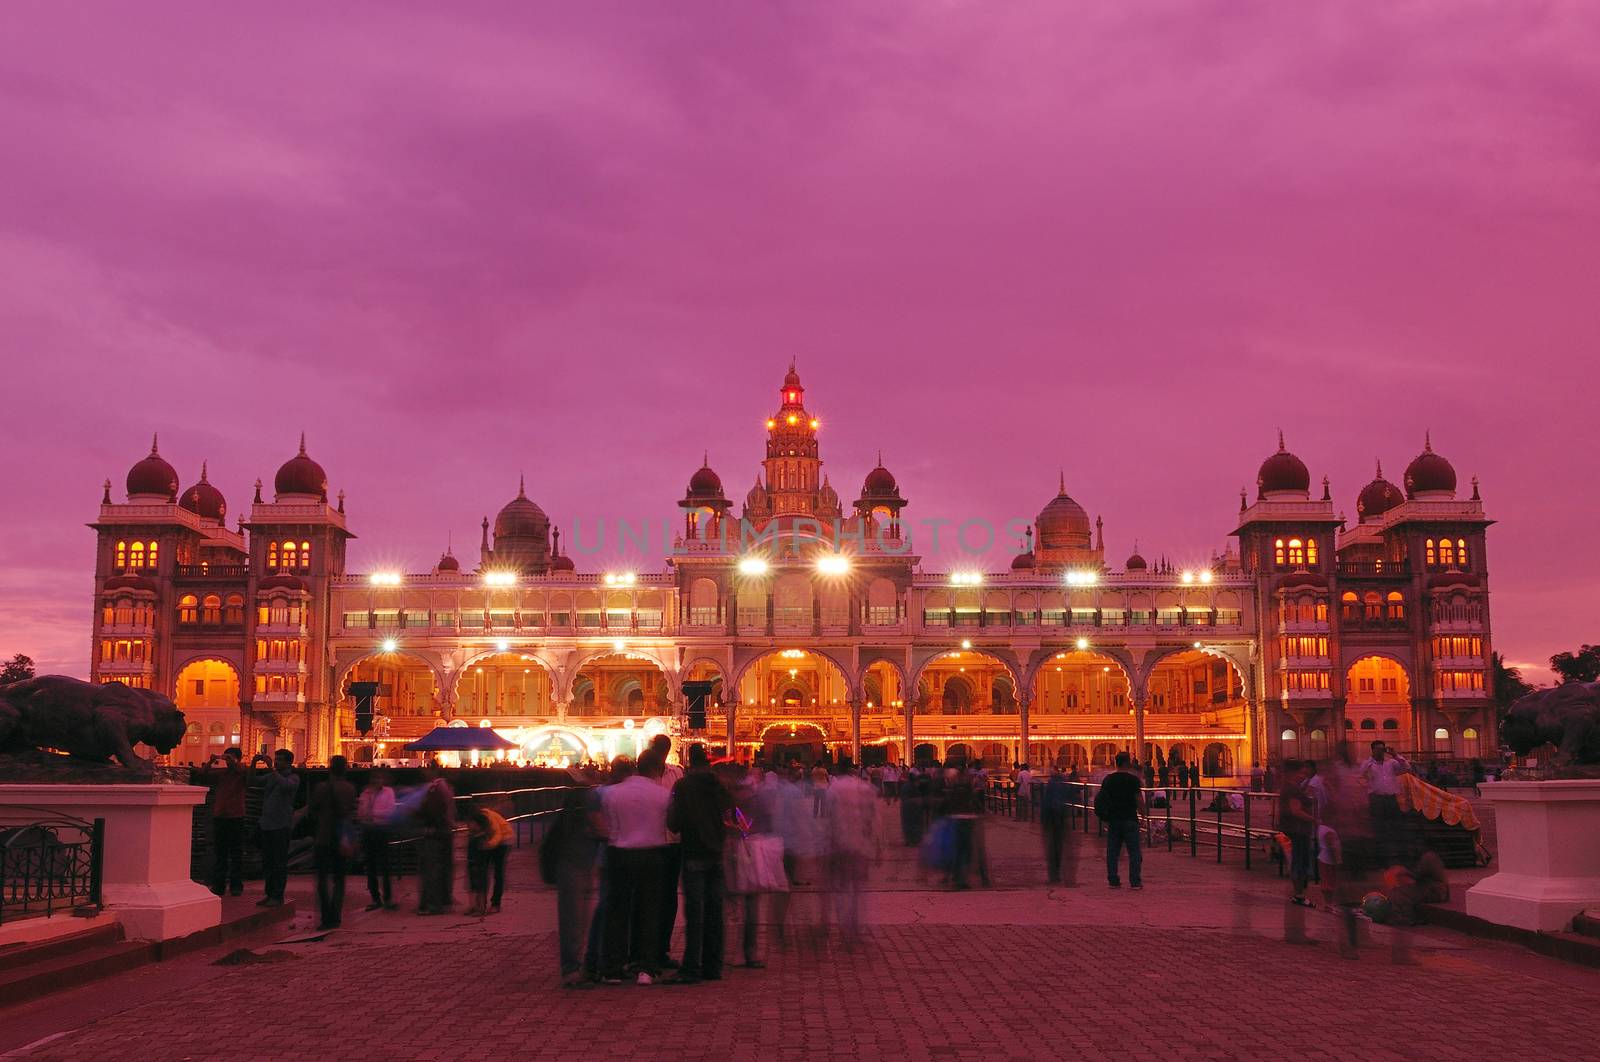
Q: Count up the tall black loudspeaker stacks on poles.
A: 2